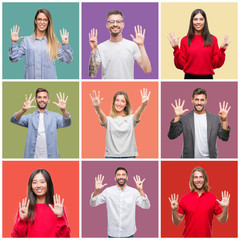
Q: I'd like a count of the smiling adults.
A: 9